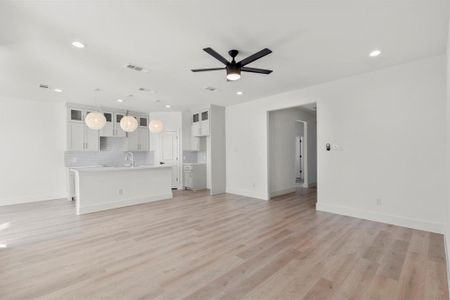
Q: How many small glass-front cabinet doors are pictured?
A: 8